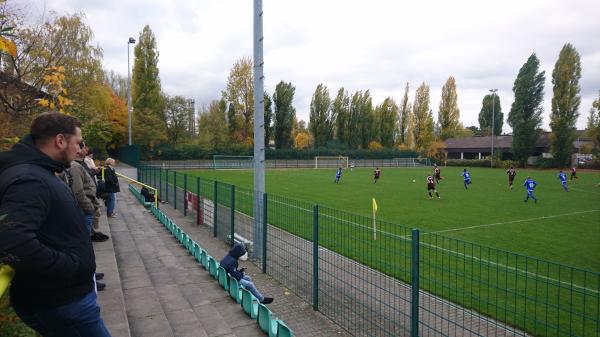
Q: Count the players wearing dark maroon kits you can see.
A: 5